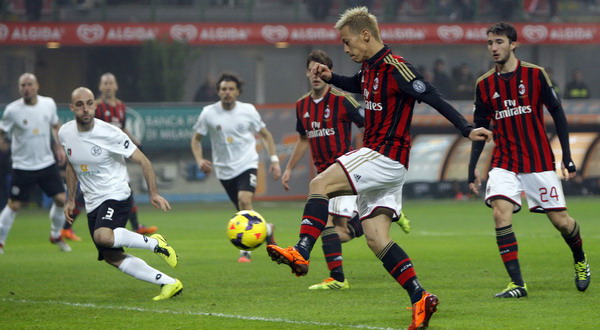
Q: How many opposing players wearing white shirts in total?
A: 3